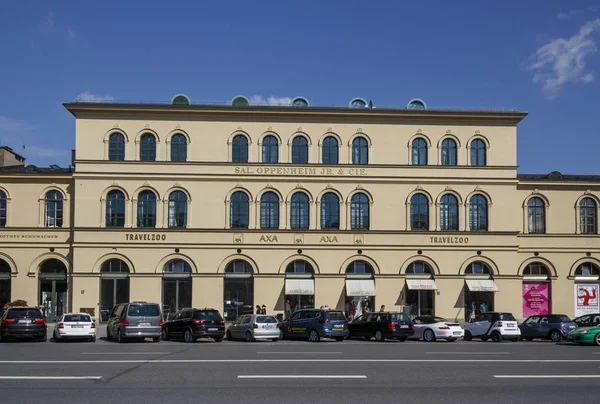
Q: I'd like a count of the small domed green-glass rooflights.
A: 5